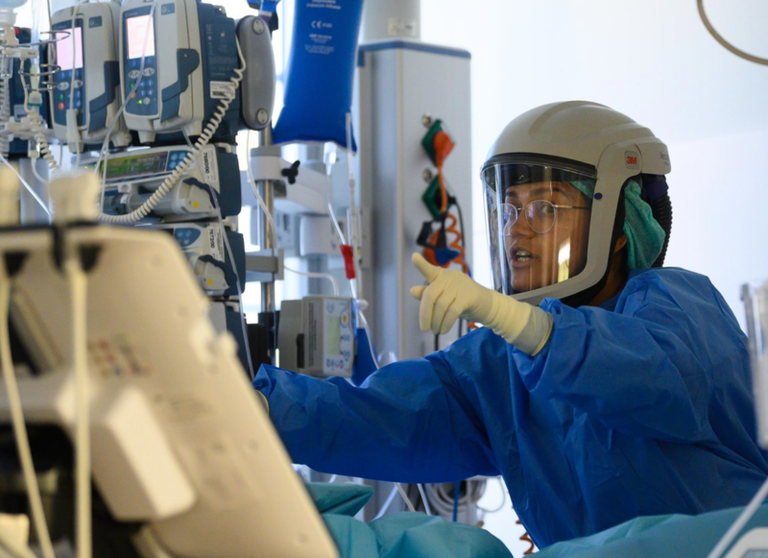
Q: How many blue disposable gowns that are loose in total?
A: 1